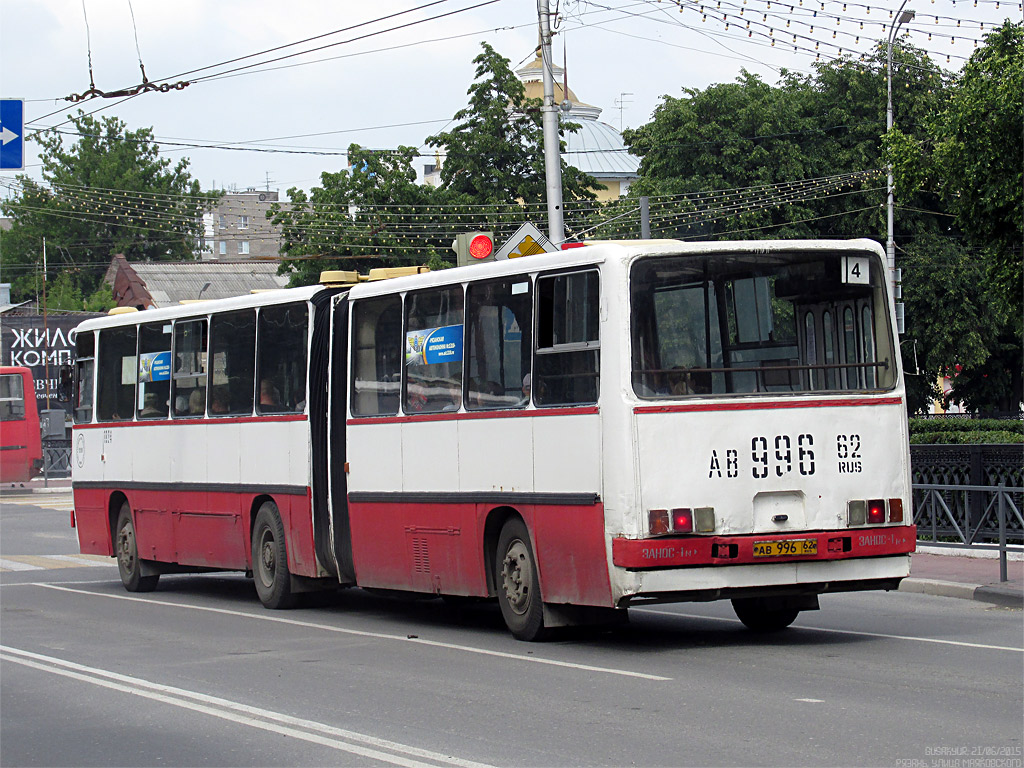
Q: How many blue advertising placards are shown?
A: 2